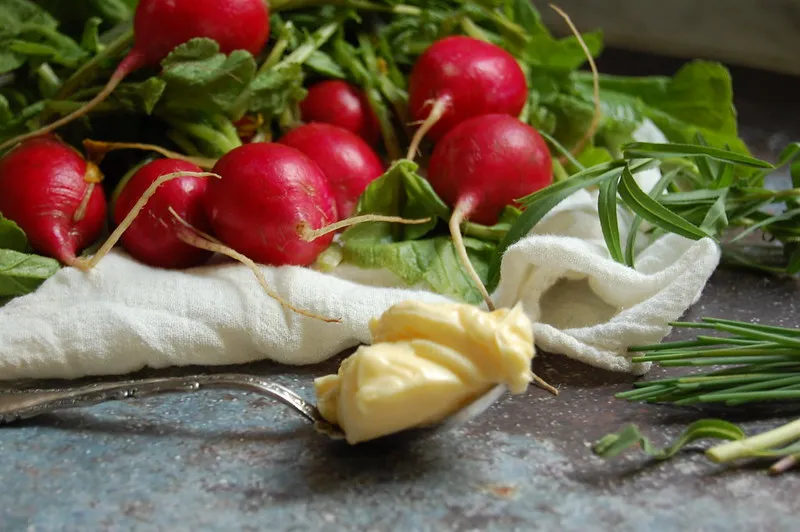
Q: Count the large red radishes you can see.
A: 8